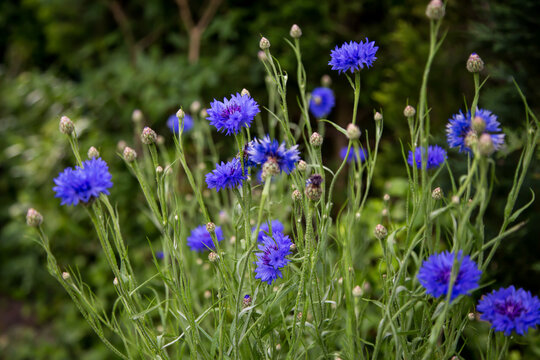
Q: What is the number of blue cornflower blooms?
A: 15